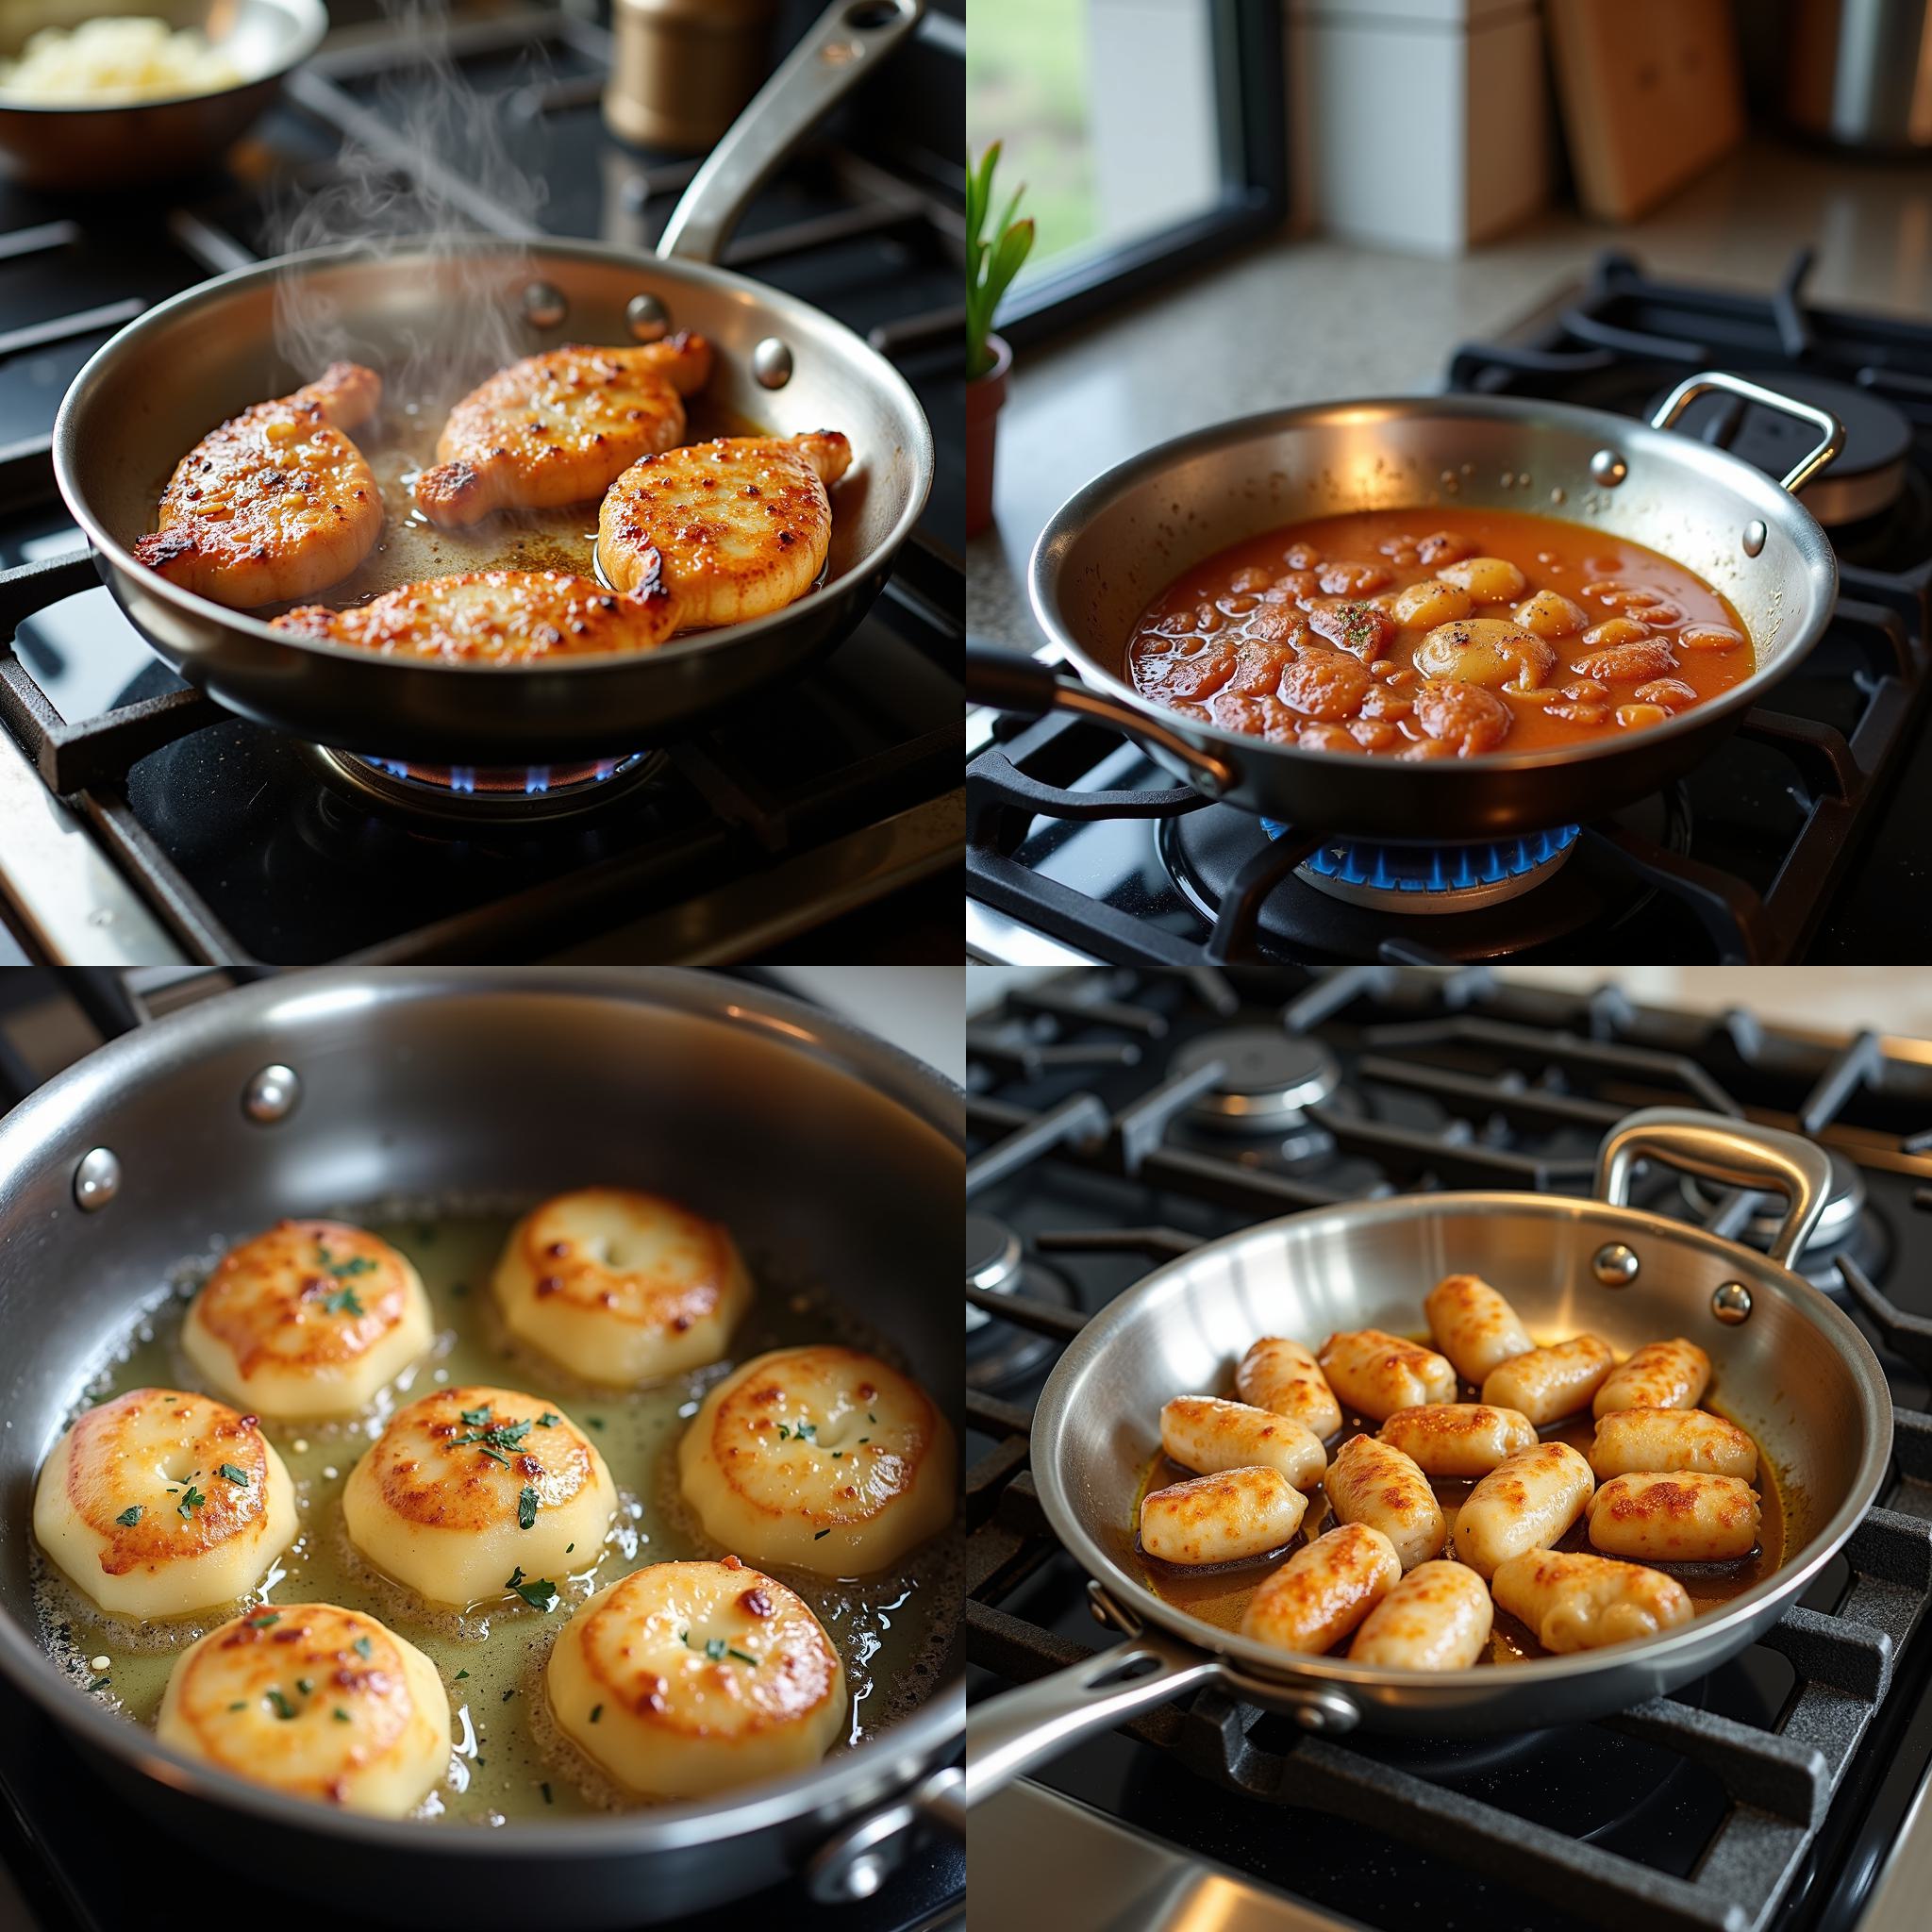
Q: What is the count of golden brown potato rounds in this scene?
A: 7